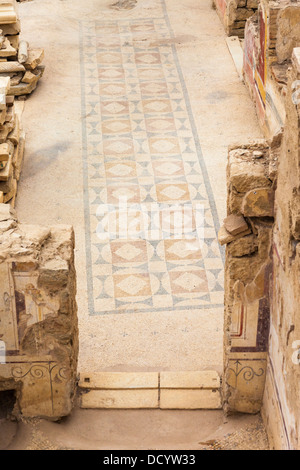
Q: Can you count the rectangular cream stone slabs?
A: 4